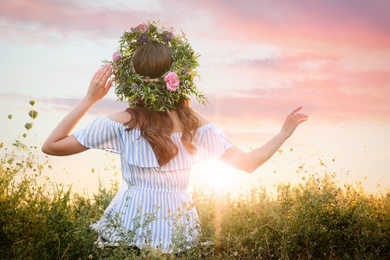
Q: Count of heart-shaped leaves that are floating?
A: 5